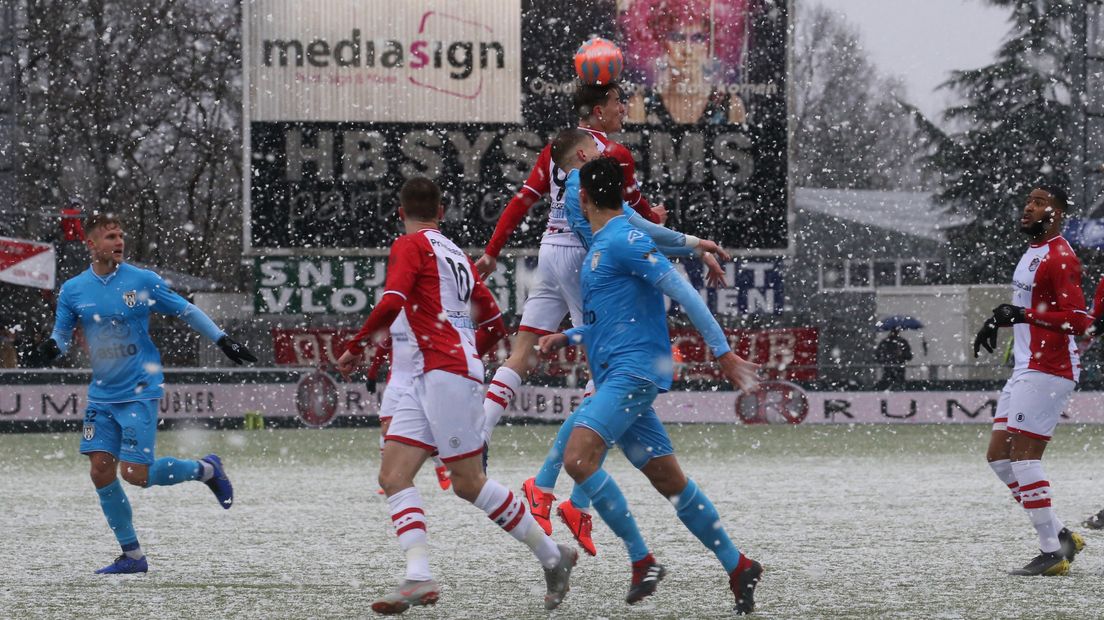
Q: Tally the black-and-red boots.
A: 2